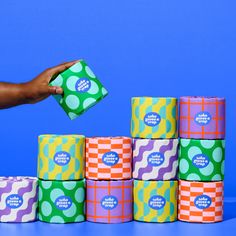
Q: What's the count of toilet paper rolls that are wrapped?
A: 12